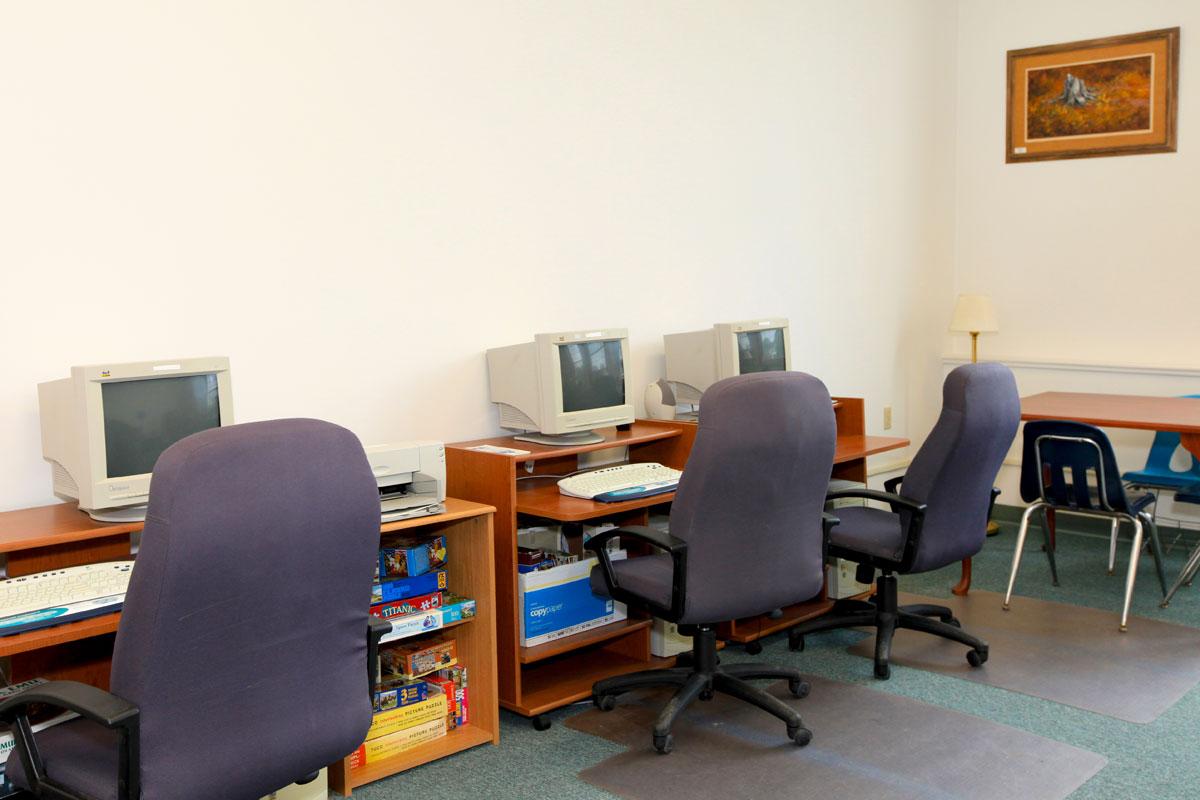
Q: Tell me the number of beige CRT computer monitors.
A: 3